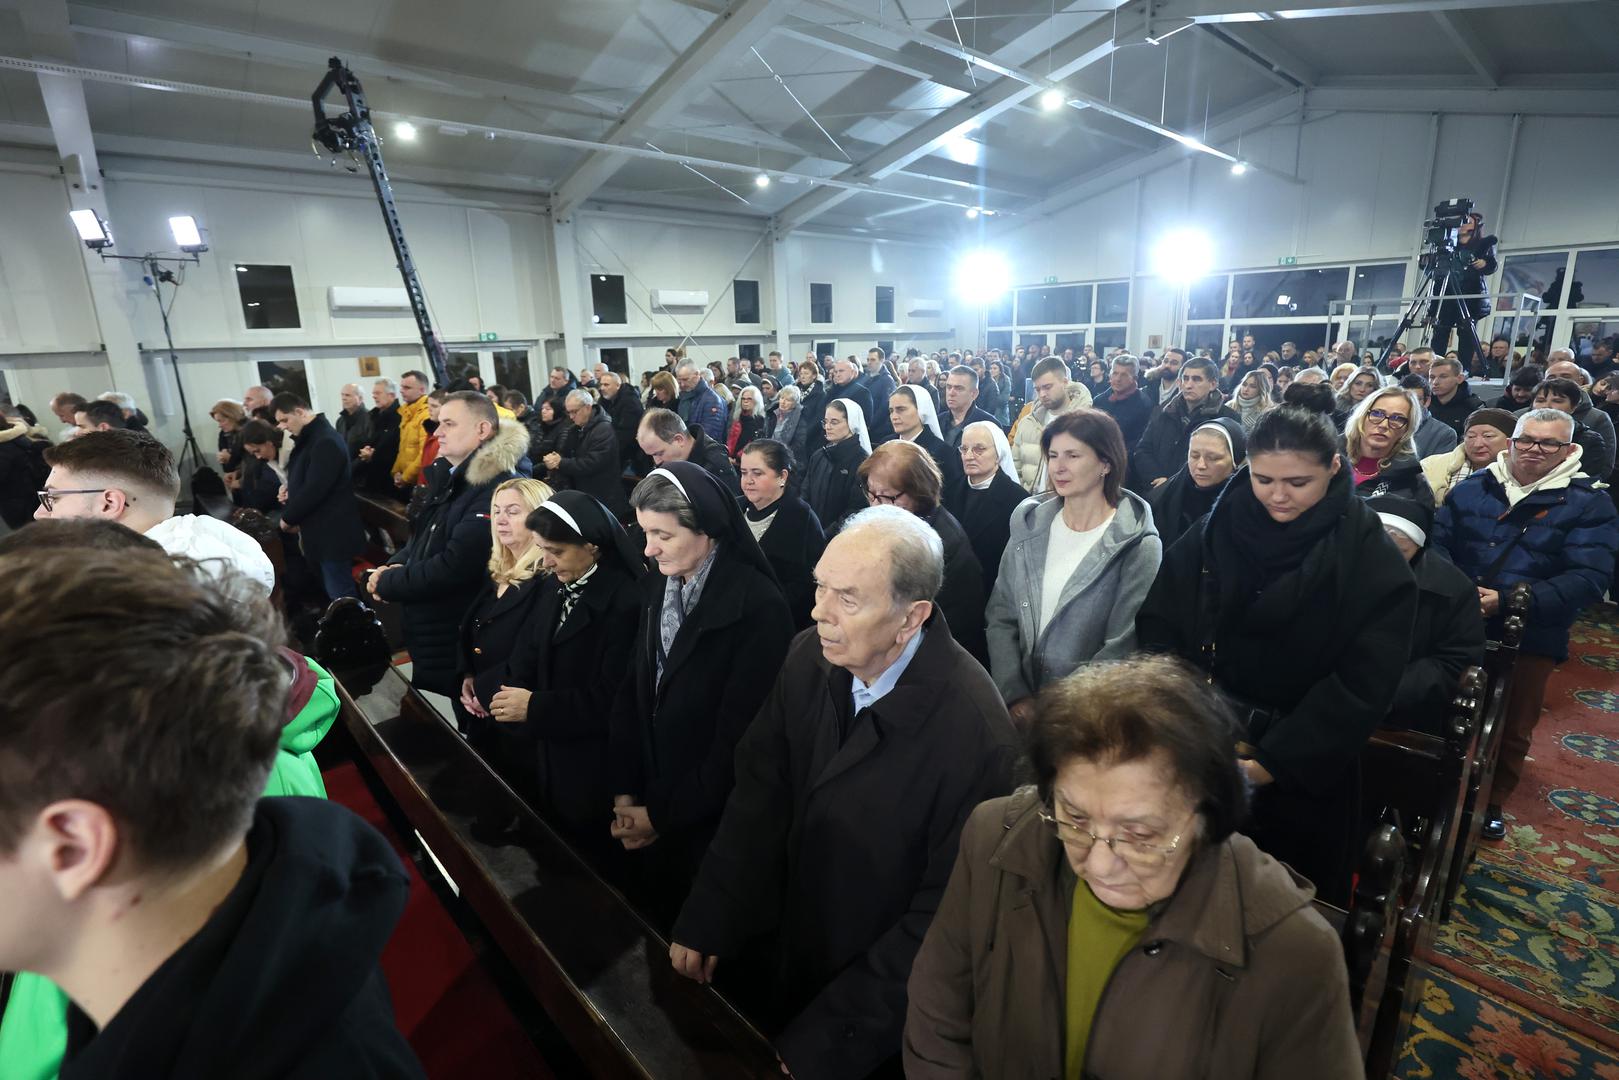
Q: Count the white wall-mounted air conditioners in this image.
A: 3